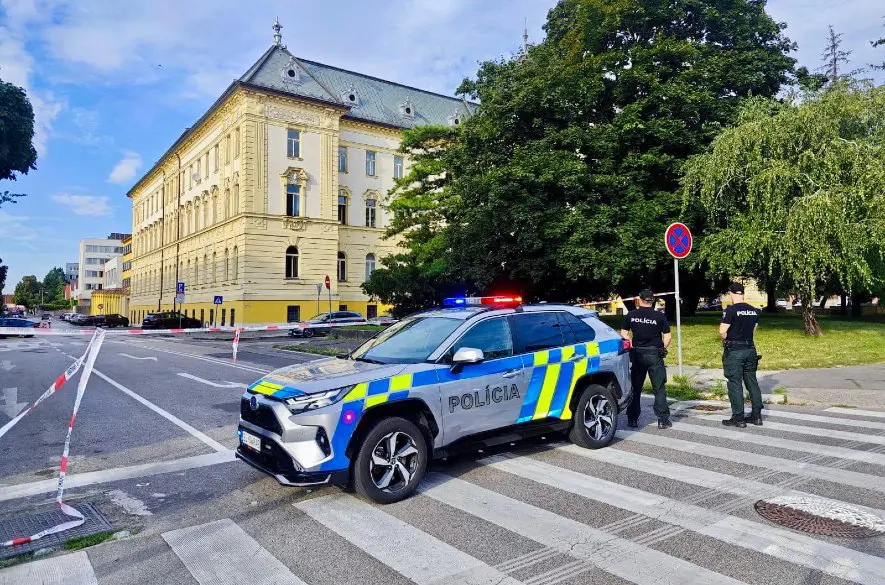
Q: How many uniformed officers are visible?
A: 2